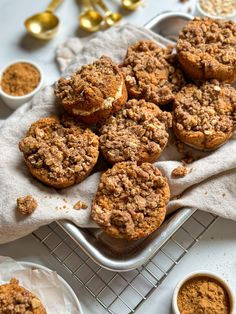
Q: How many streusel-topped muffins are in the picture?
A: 8